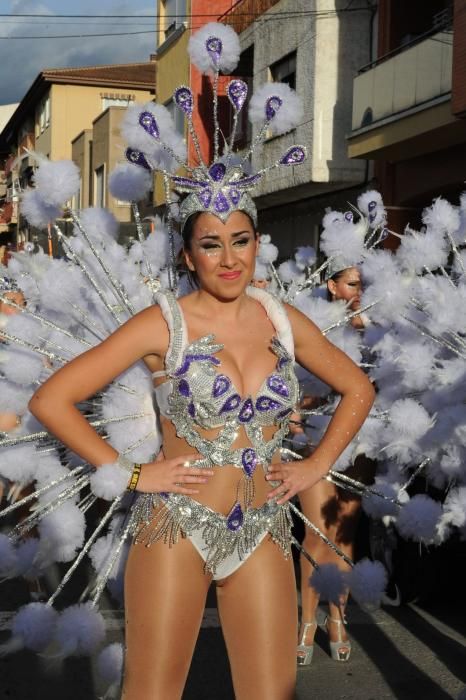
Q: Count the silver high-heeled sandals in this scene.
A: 2